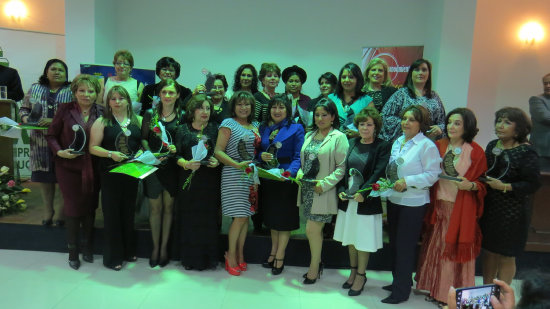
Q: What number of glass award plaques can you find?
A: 13